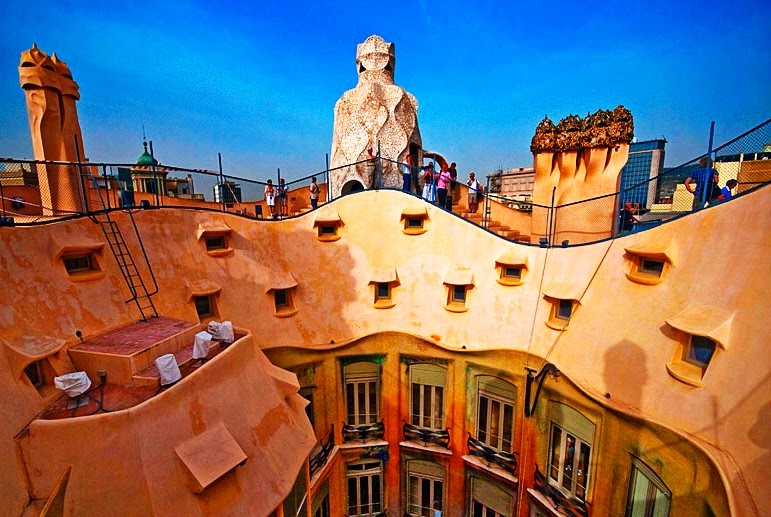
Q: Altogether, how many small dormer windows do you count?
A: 13